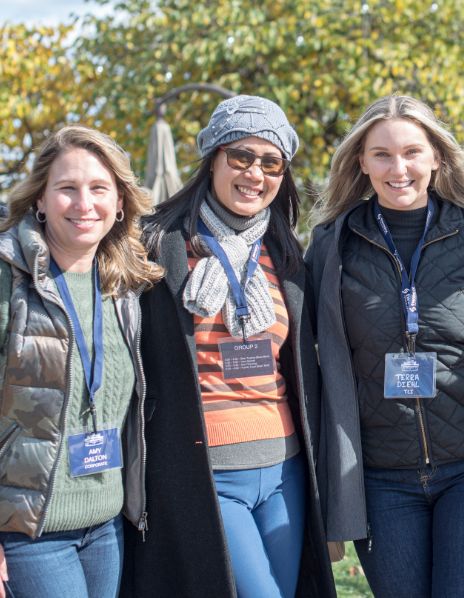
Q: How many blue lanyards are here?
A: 3